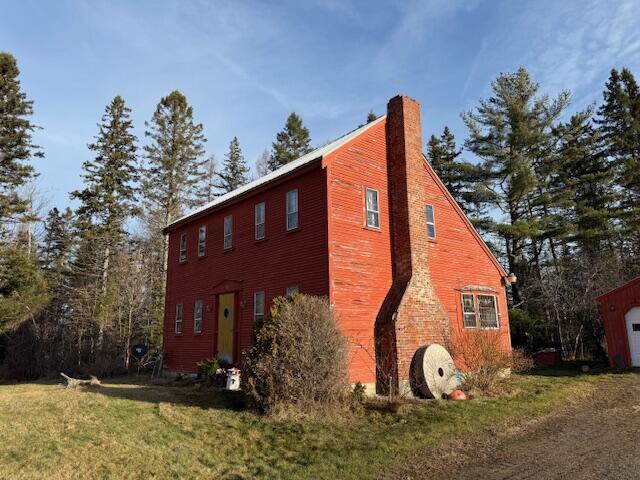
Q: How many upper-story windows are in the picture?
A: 7